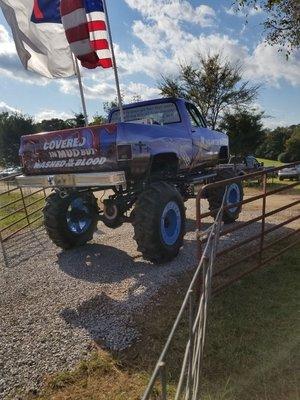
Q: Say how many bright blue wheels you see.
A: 3